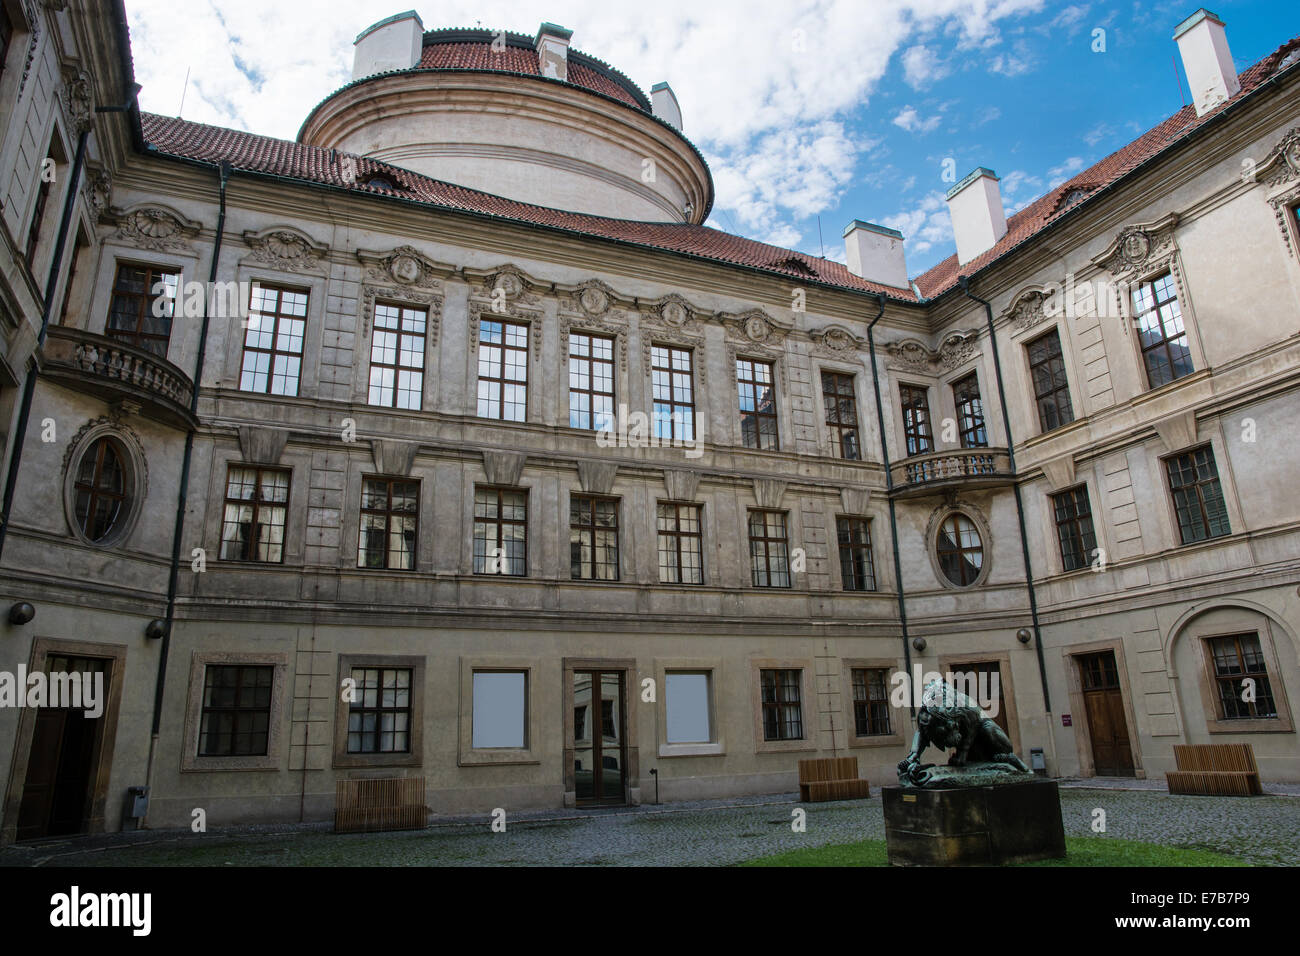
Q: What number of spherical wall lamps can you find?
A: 4